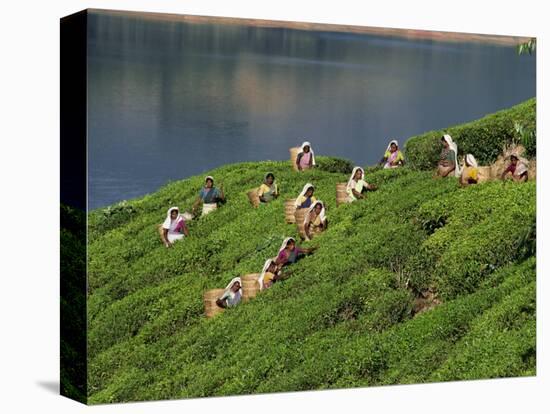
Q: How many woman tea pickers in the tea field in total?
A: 14